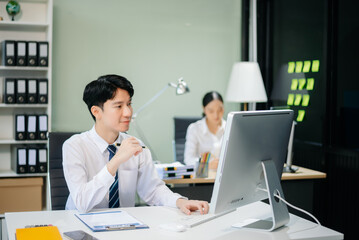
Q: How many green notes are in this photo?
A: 11